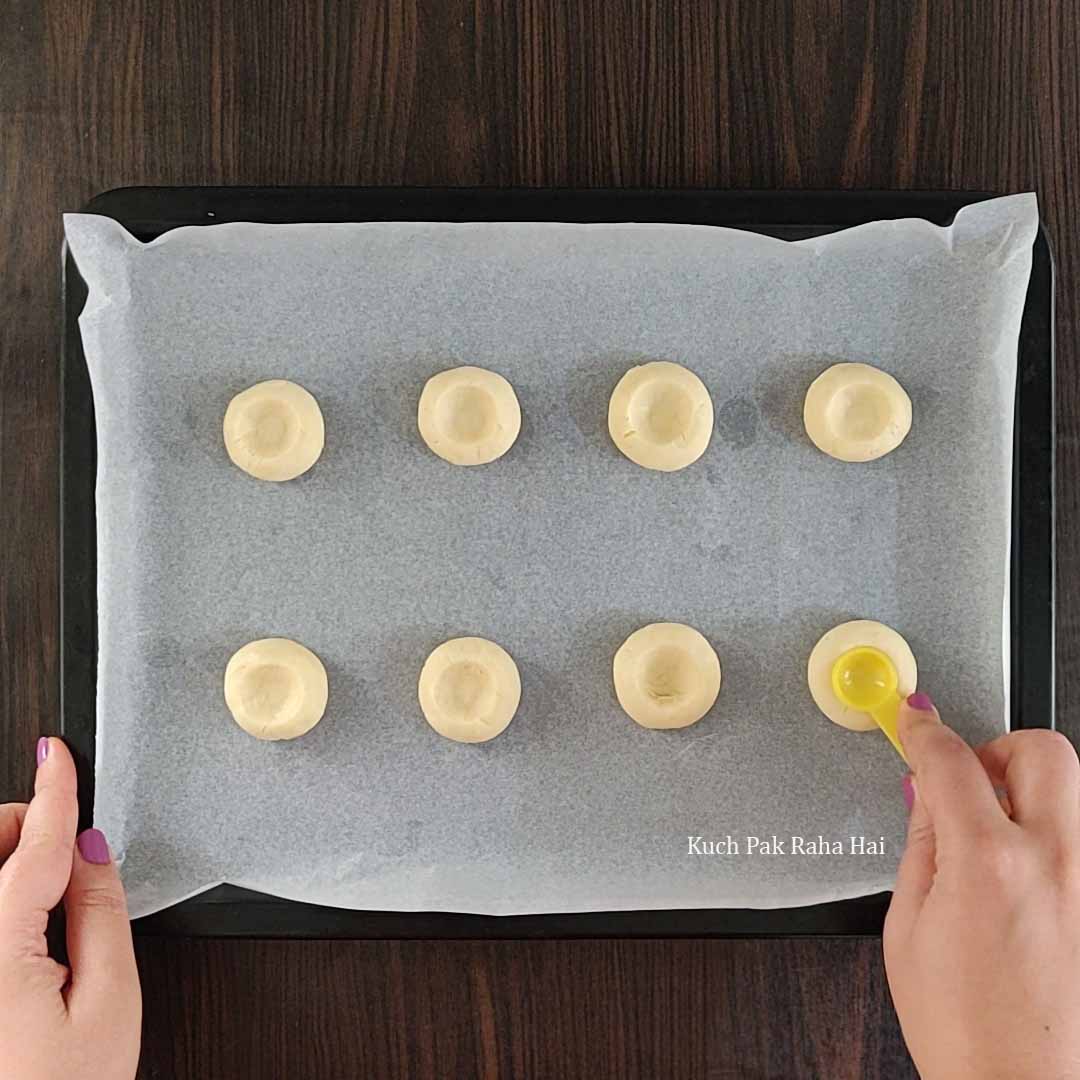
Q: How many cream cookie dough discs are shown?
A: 8